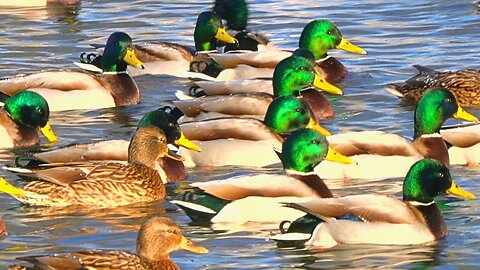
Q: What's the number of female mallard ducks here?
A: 3